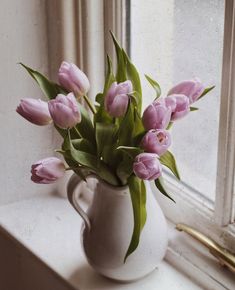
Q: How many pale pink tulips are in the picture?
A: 10